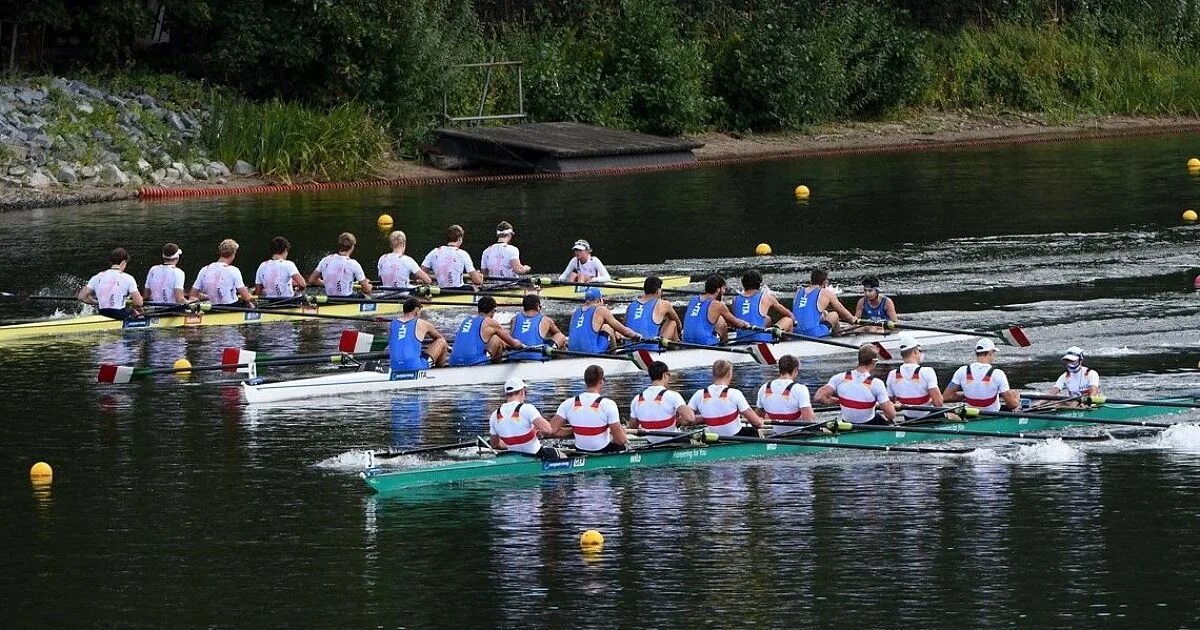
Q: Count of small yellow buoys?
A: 8